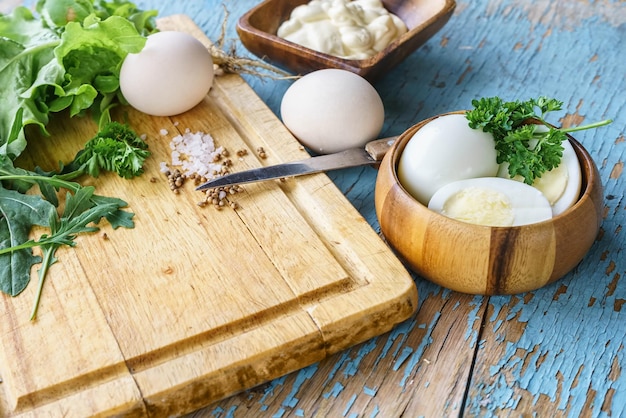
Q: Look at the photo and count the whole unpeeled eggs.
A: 2